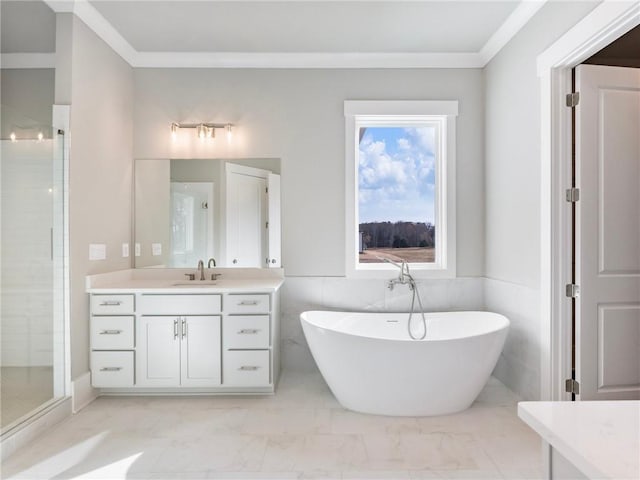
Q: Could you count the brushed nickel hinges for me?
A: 4